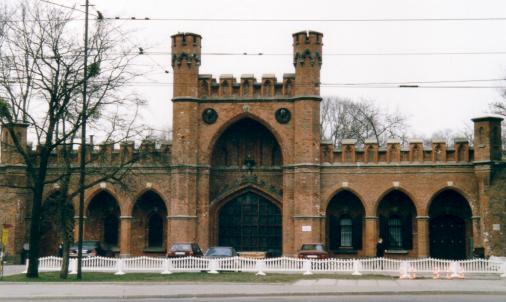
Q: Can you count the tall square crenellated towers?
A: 2